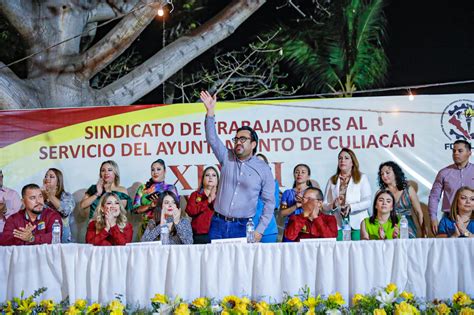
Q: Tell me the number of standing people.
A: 11